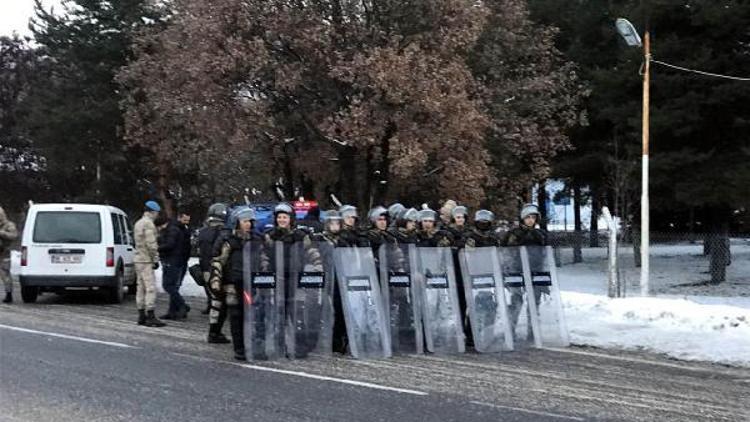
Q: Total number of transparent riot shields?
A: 8